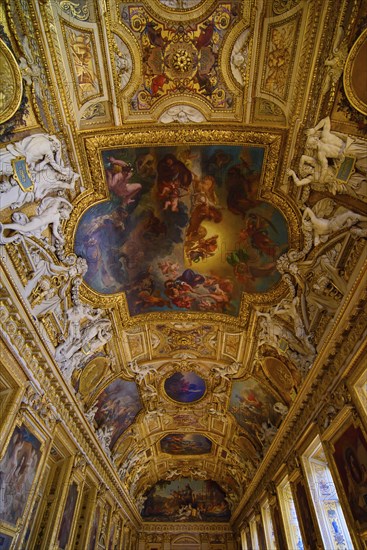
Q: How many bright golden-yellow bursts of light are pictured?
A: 1